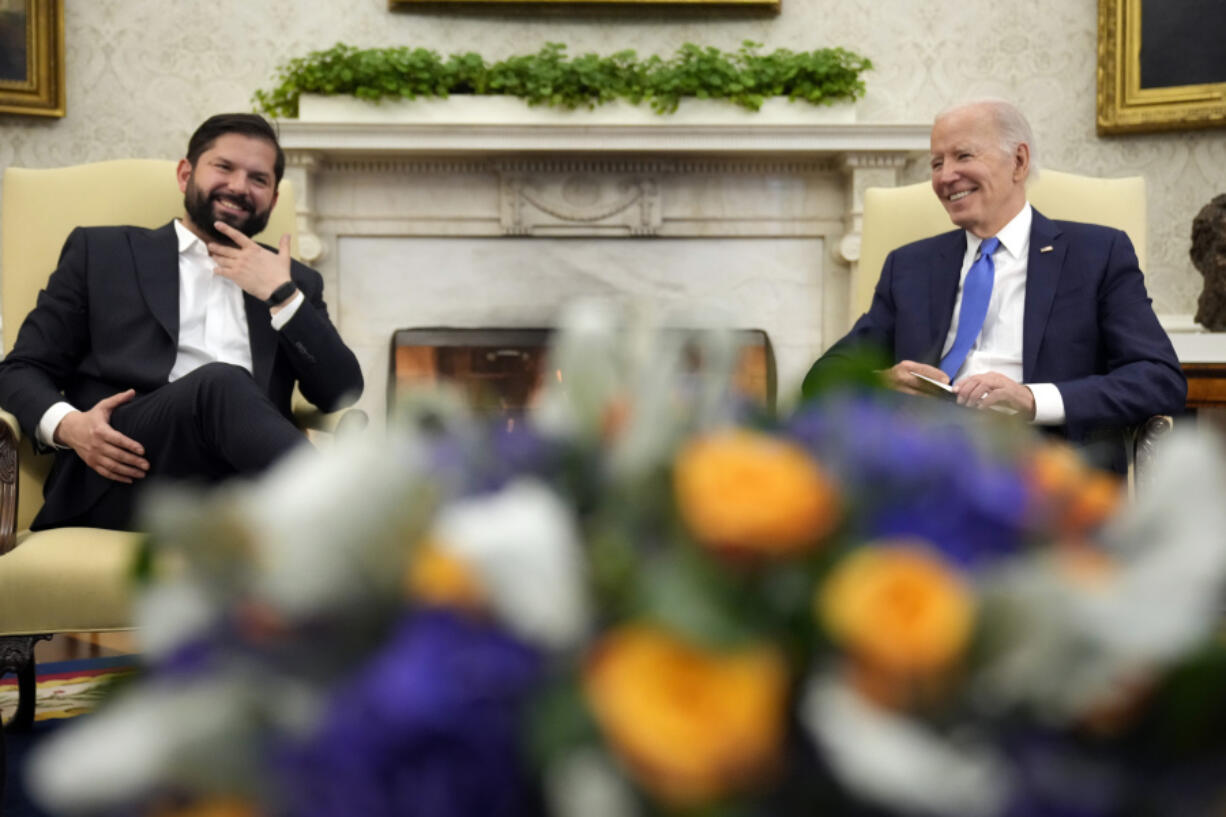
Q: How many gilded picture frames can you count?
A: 3